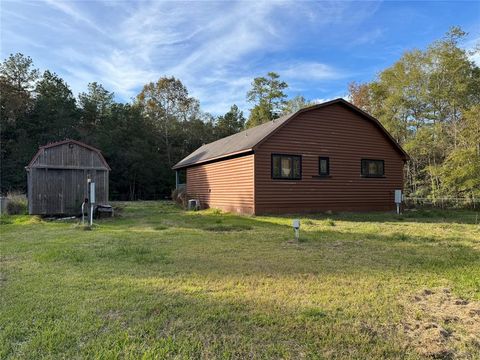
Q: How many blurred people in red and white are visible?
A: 0